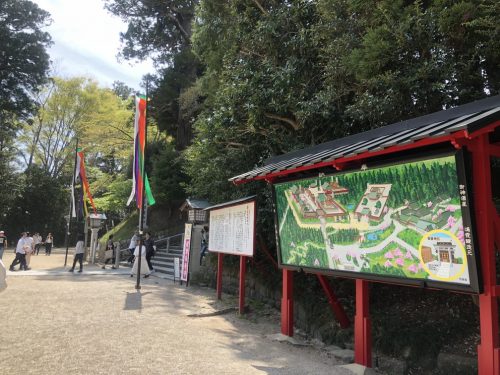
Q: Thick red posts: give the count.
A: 3